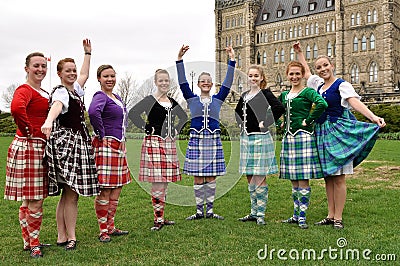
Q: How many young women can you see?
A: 8